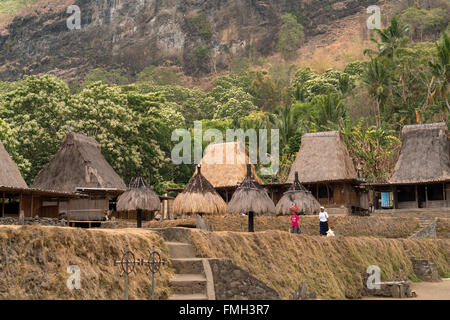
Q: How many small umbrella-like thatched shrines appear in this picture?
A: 4